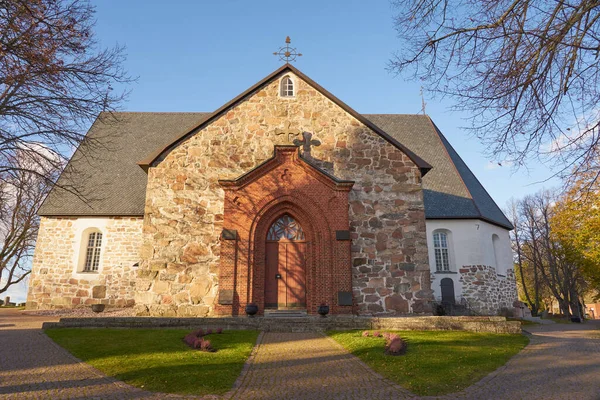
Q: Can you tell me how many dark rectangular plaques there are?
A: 4